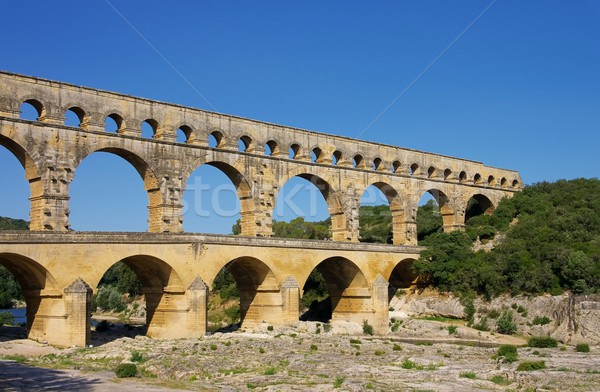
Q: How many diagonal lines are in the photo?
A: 2